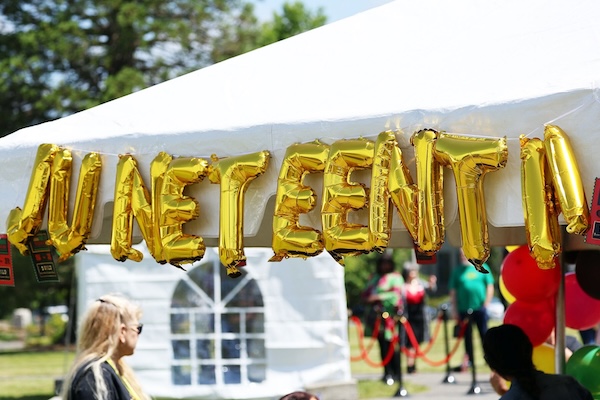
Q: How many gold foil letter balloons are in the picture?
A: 10